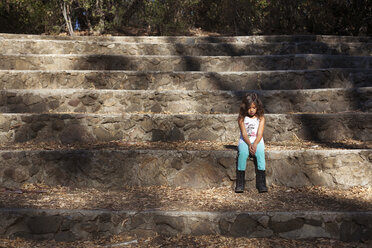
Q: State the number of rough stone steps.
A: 8